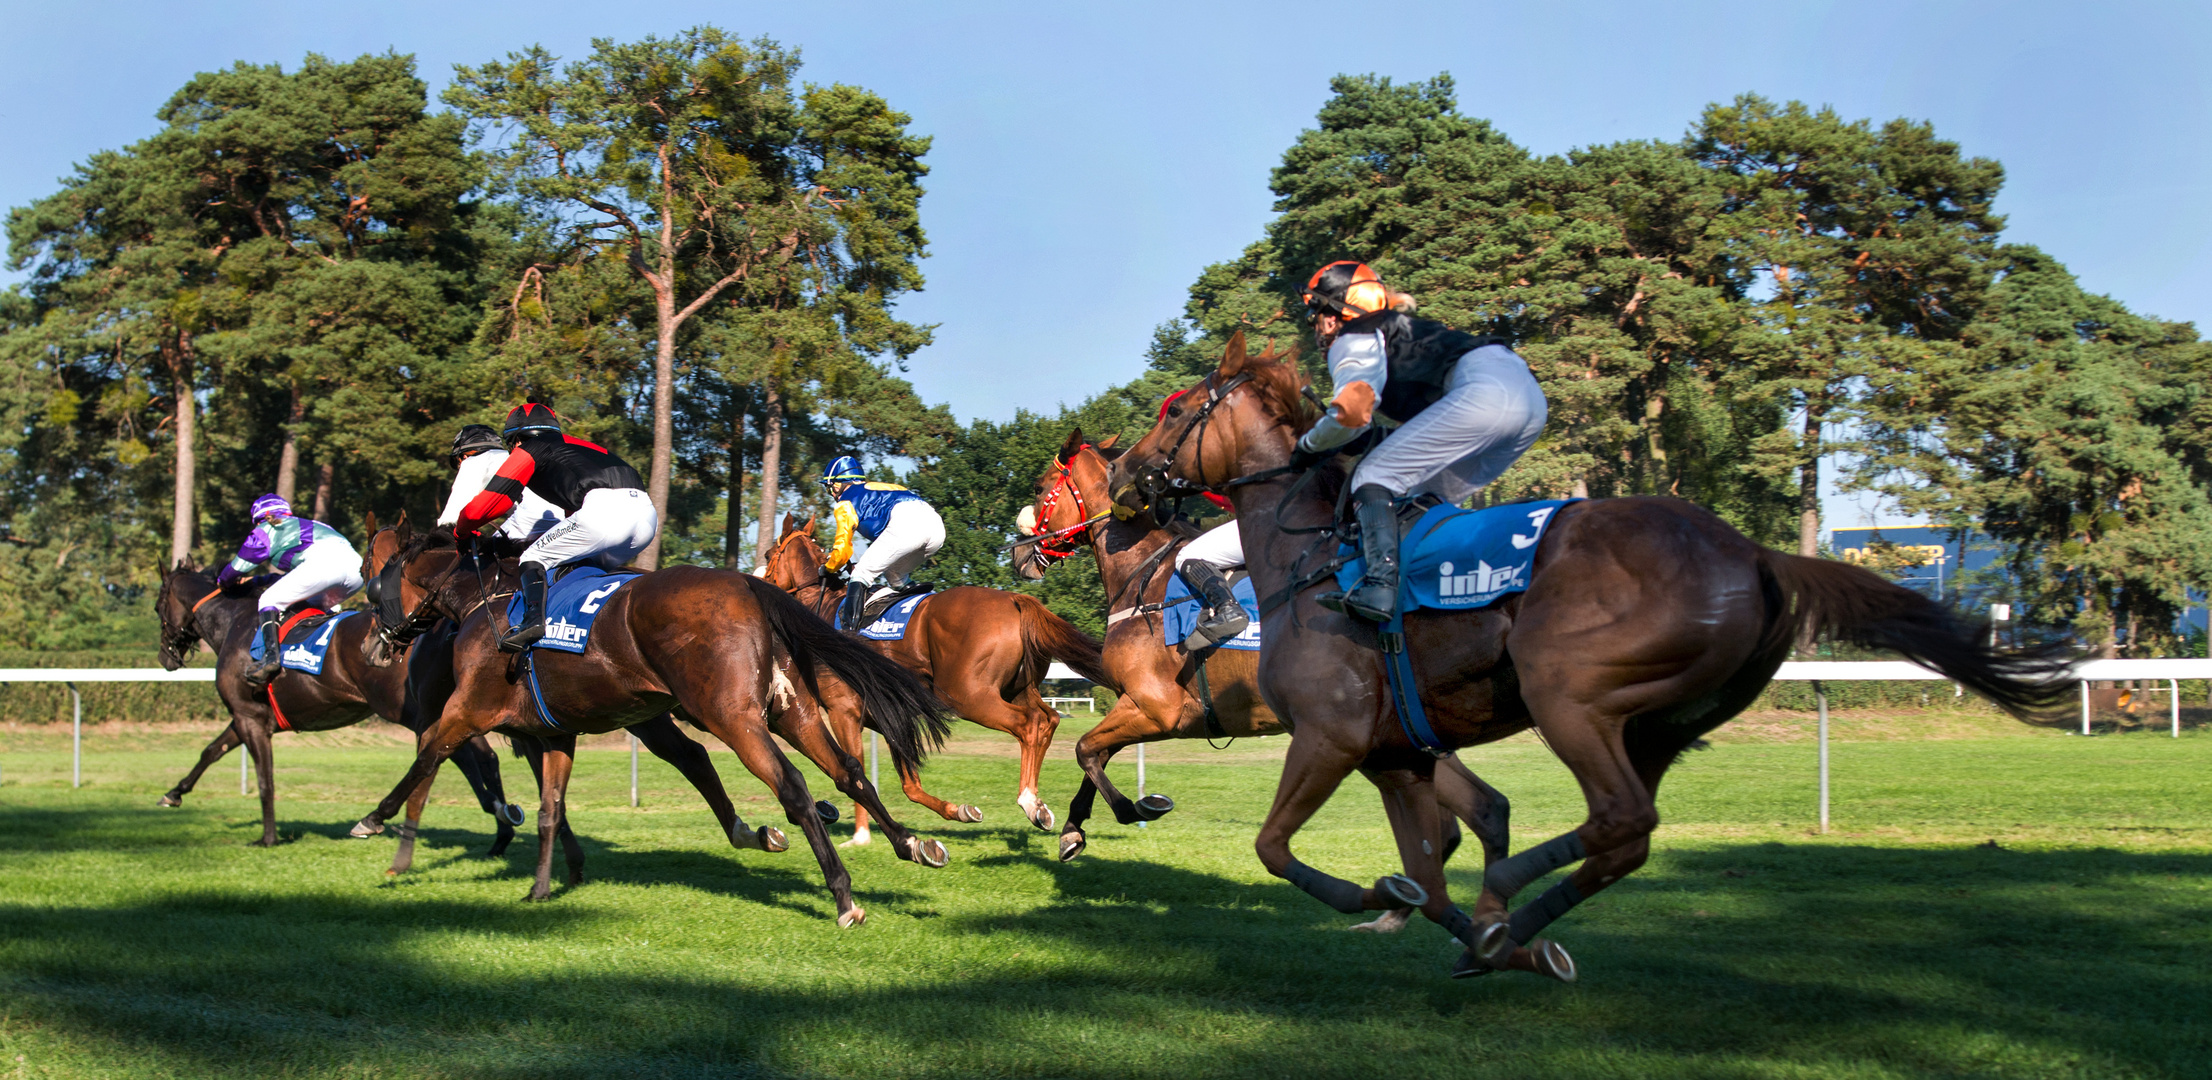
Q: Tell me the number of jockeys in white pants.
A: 6